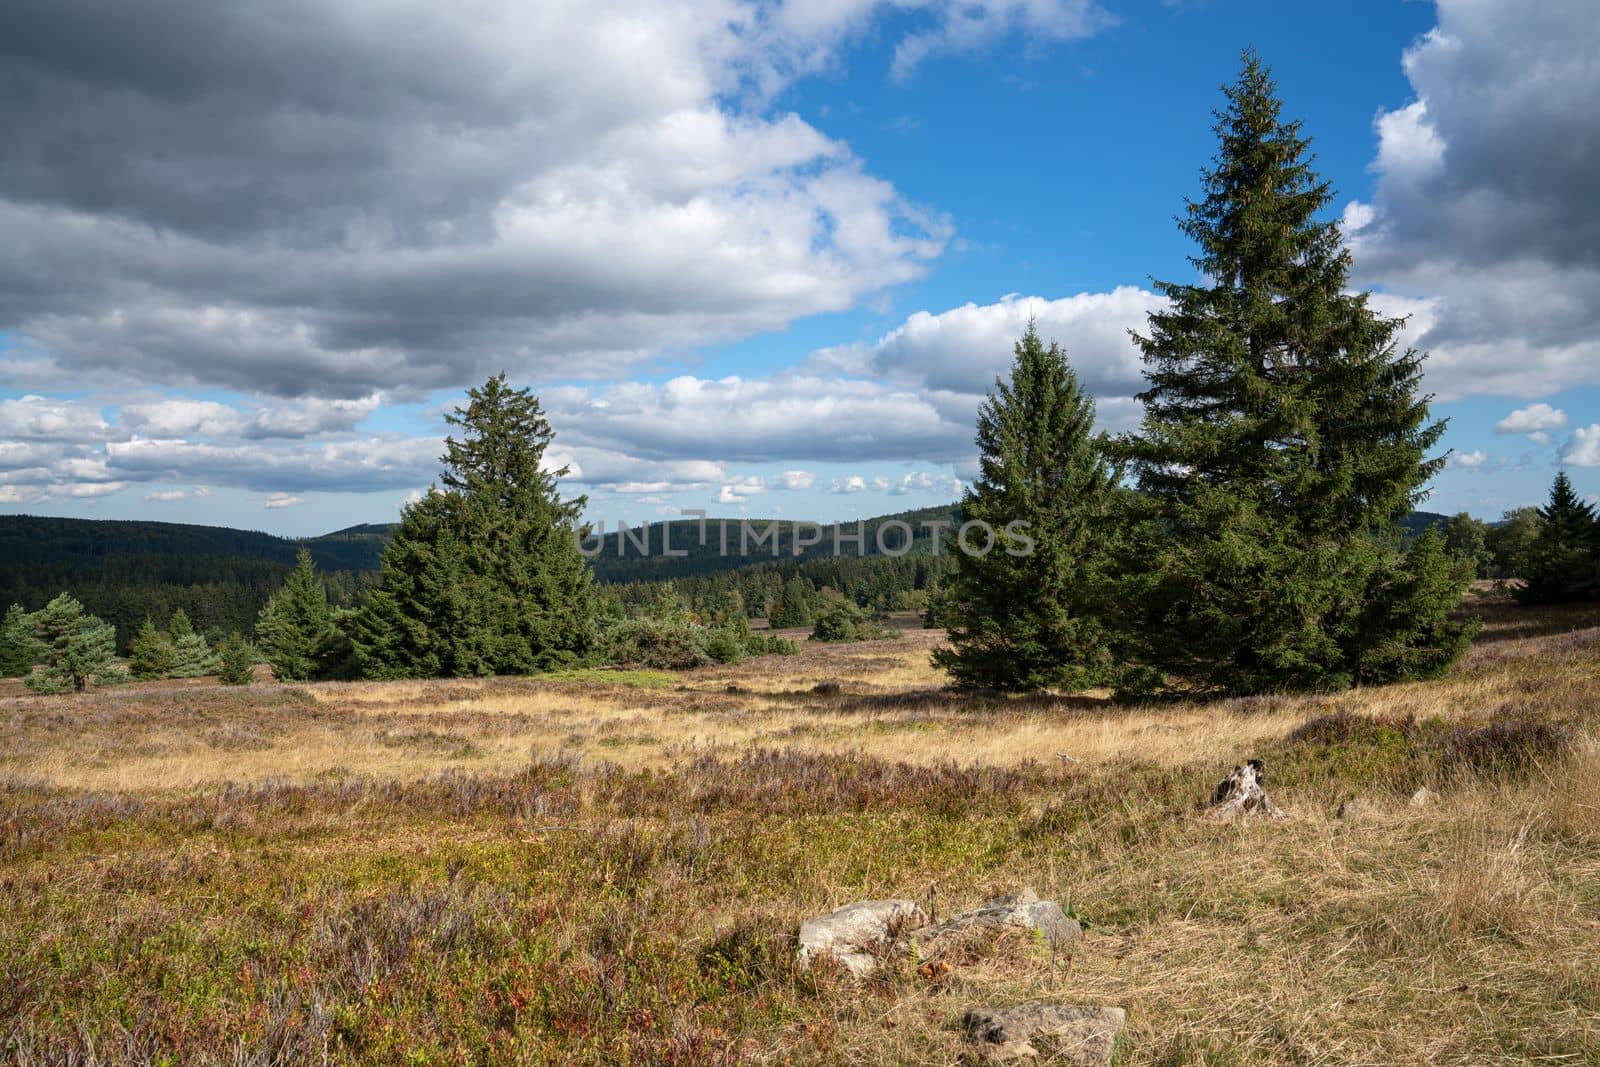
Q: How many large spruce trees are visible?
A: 3